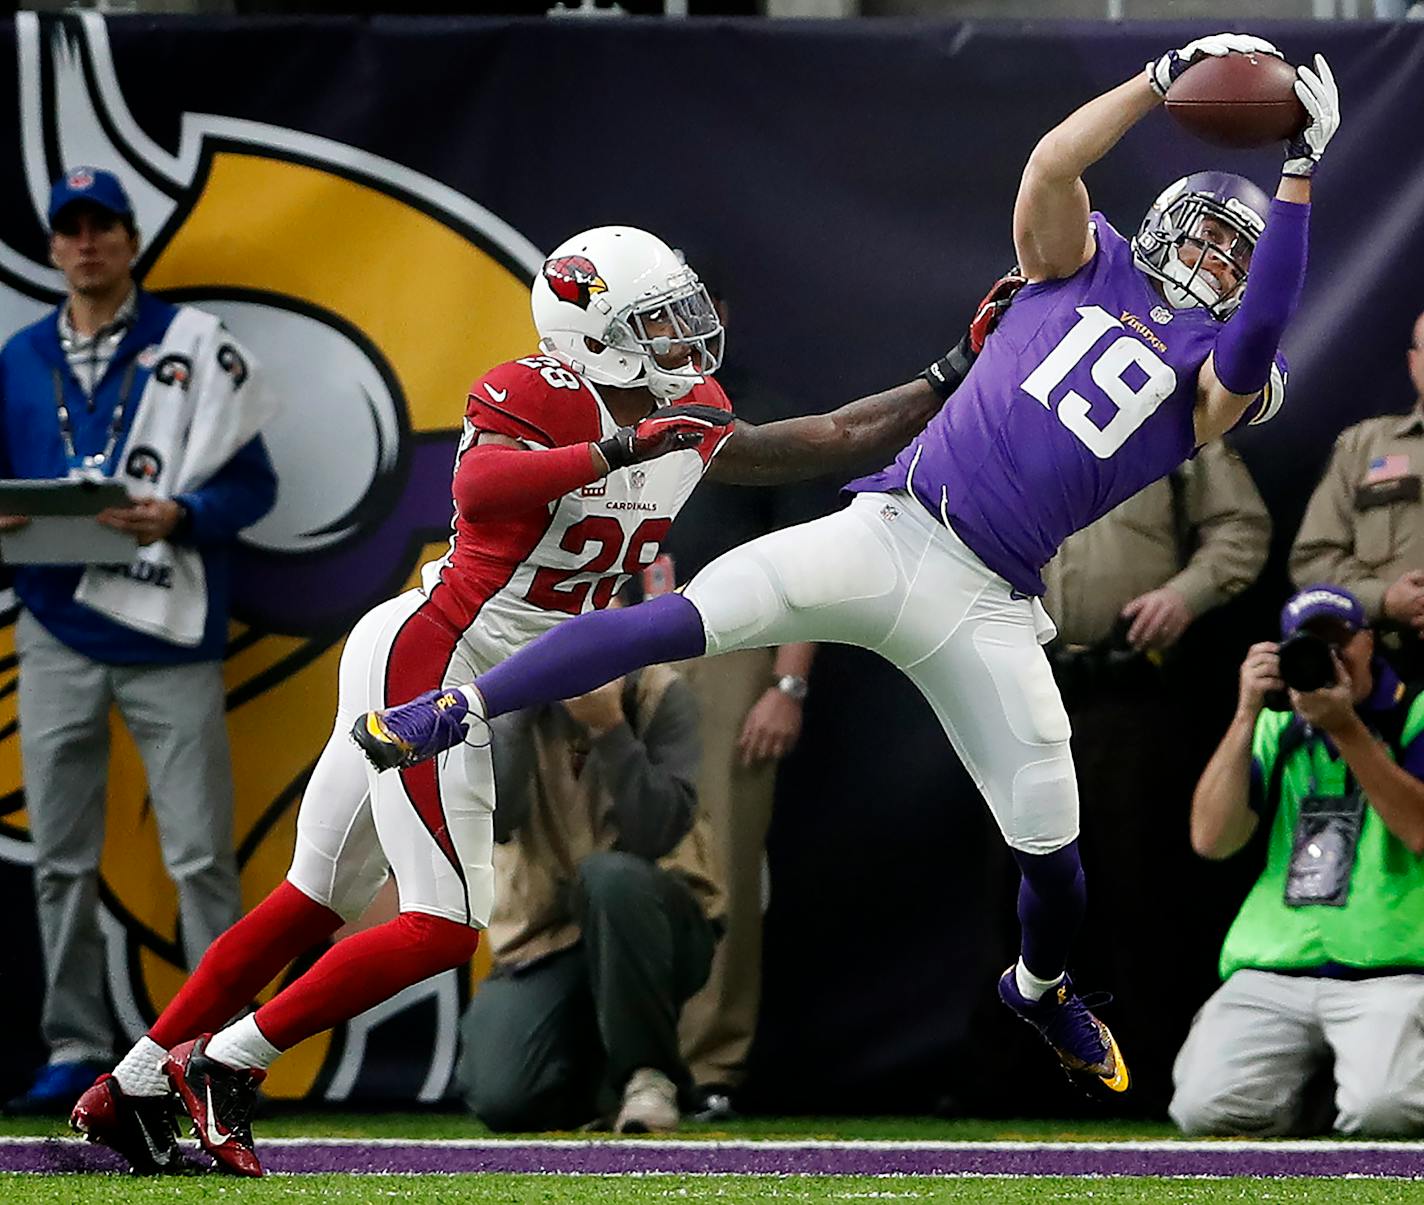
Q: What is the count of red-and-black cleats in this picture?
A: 2